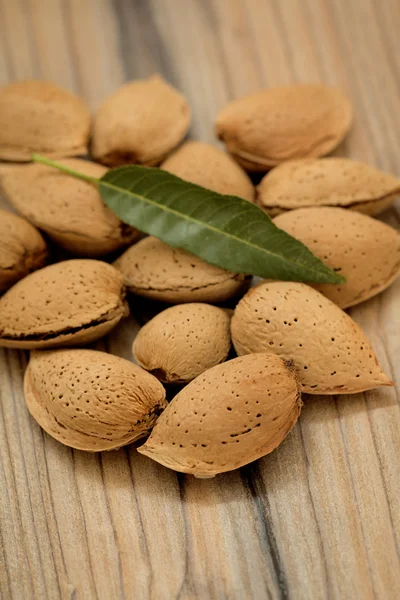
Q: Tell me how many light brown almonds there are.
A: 14